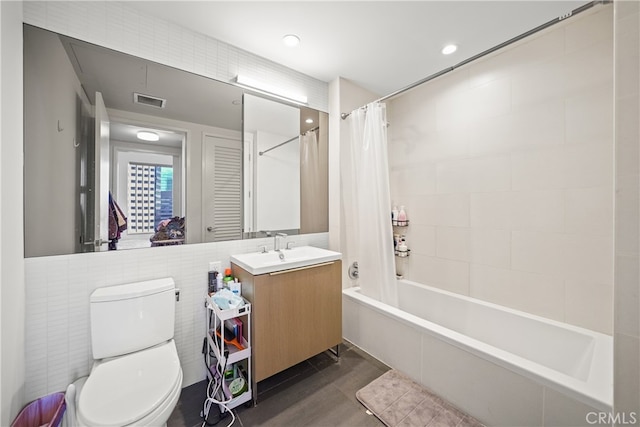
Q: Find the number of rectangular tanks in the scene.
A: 1